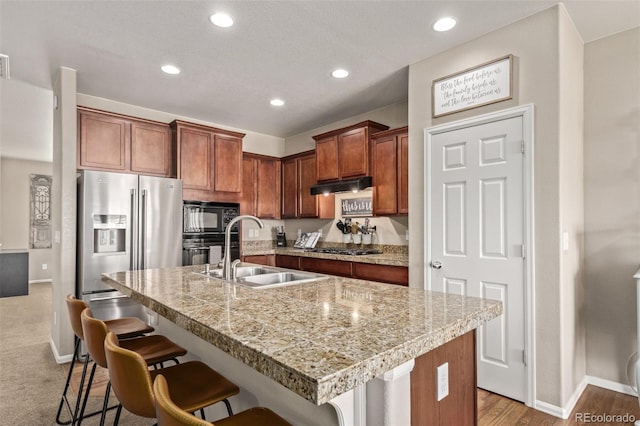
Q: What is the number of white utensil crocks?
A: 3